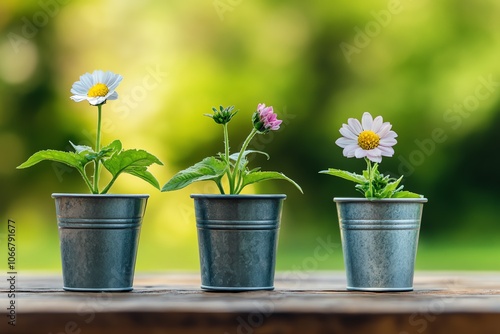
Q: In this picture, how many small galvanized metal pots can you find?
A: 3